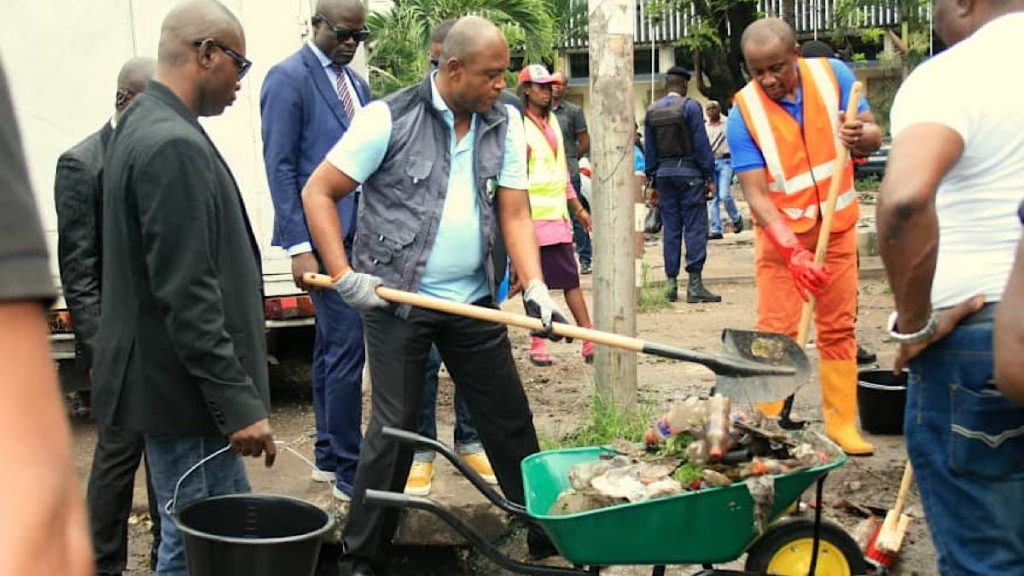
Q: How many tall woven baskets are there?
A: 0